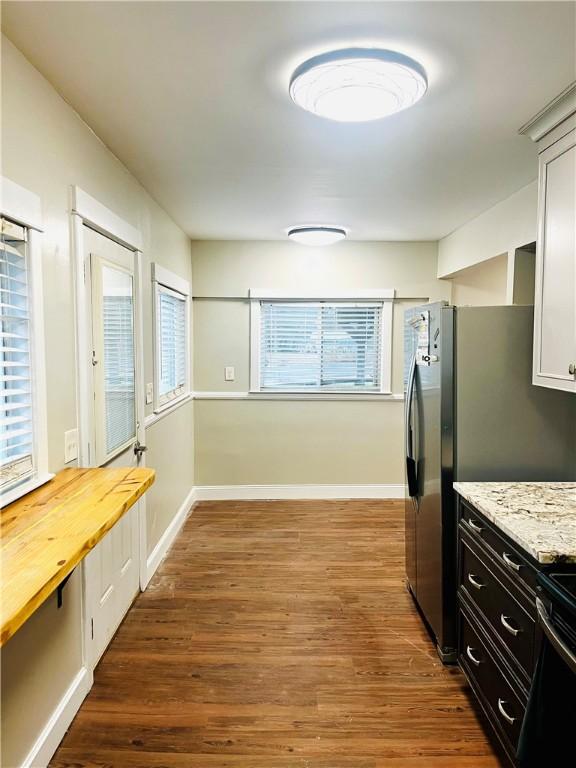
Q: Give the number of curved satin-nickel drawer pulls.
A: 6